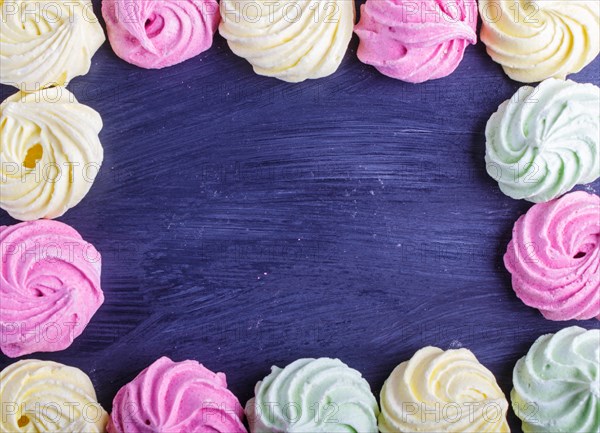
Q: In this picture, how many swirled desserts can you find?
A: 14